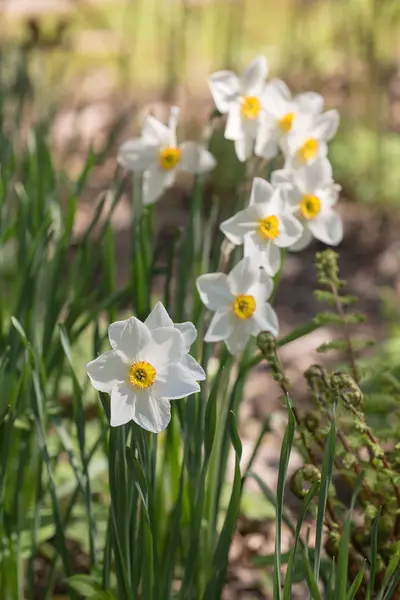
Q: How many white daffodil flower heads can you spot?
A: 8